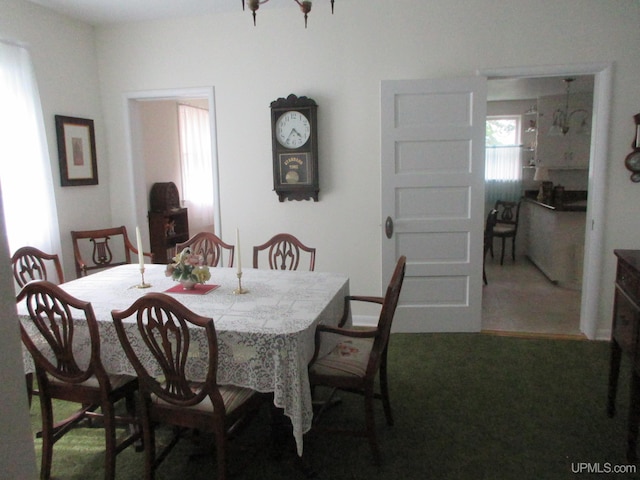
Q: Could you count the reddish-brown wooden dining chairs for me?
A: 7